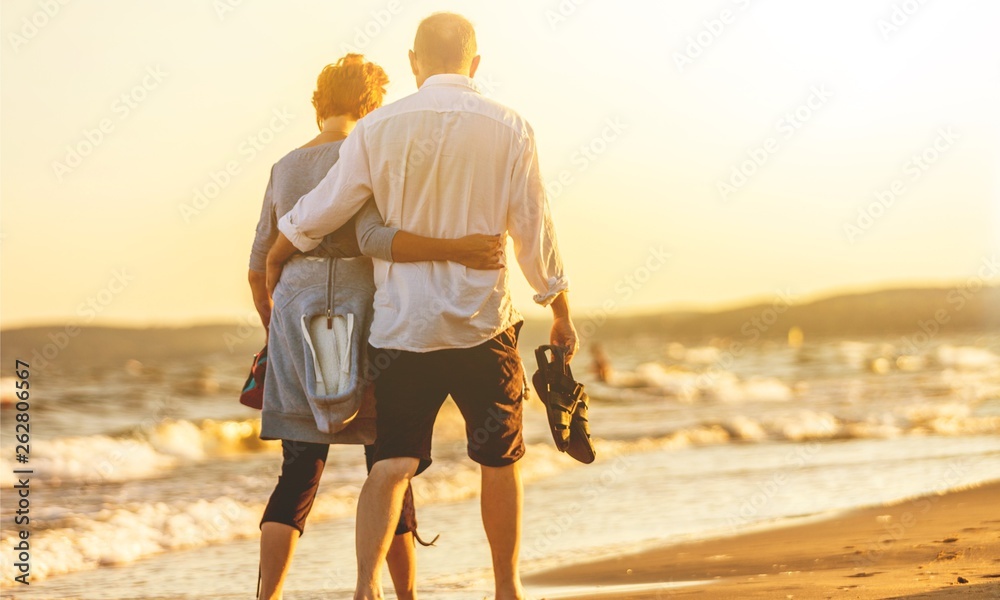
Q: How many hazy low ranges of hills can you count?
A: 1